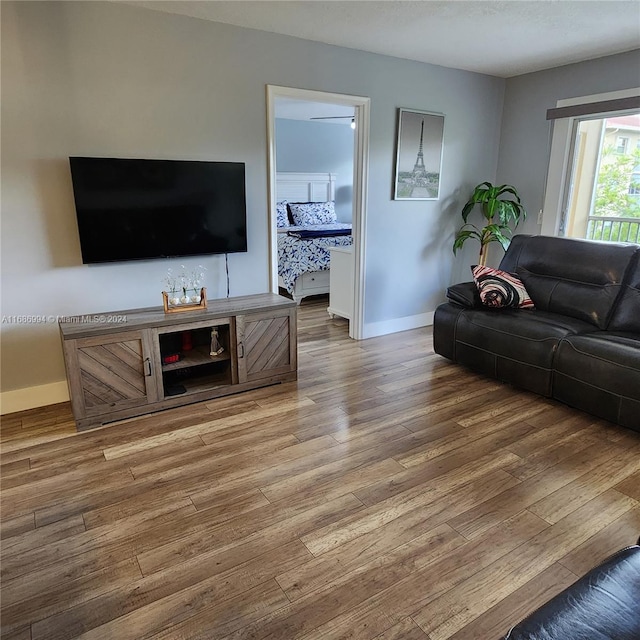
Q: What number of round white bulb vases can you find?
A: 3